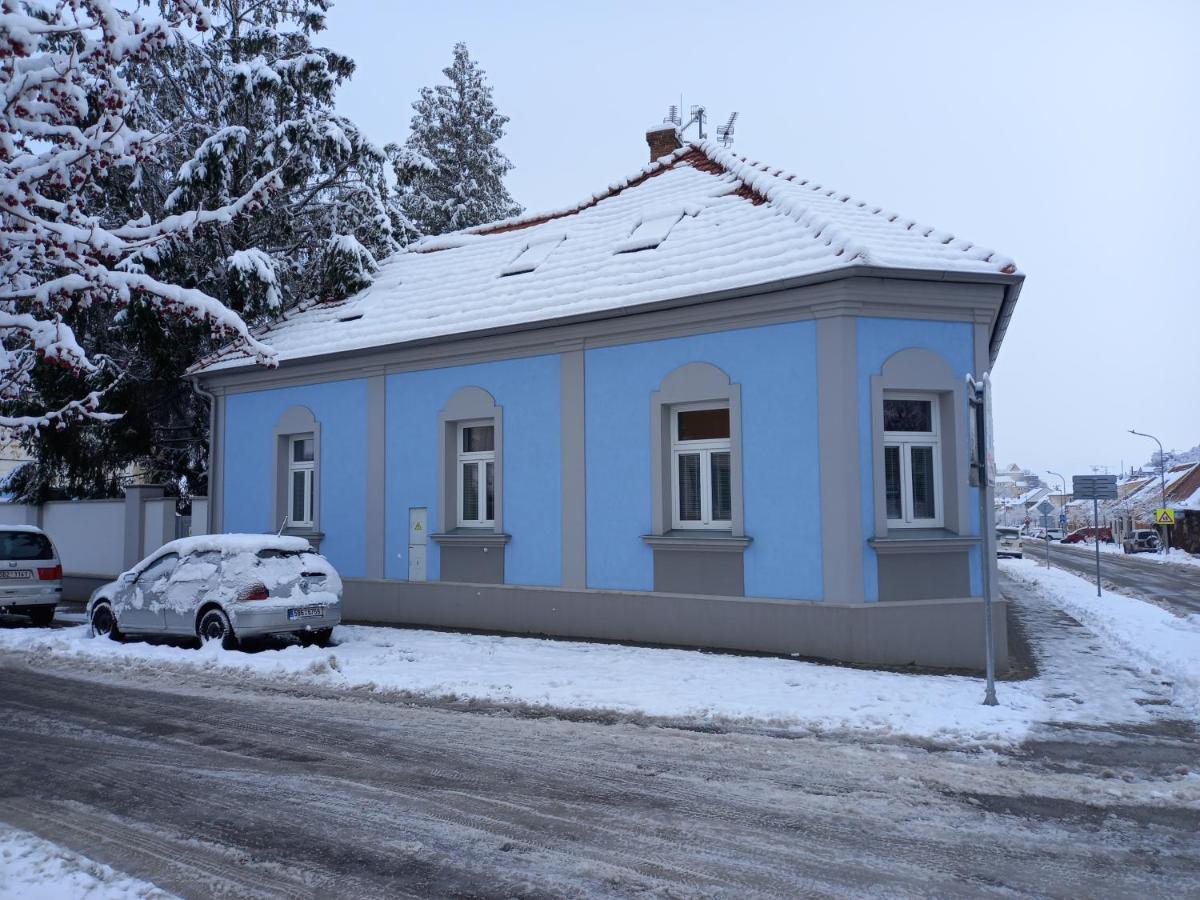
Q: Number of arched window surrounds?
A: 4